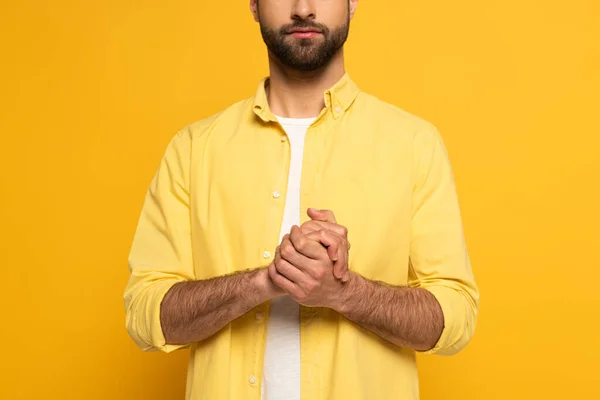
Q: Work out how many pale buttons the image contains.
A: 6